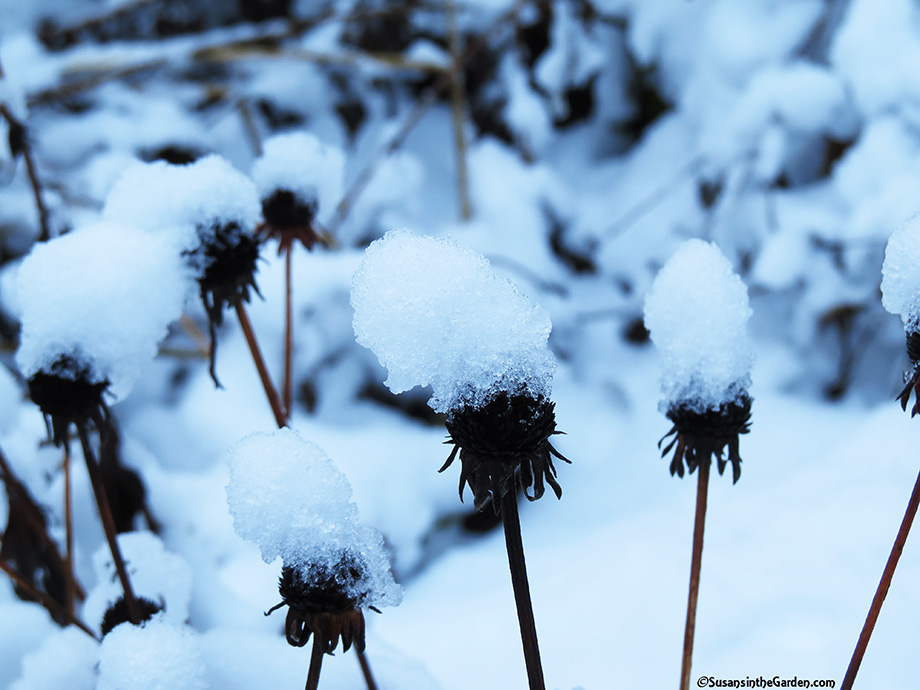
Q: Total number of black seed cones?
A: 8